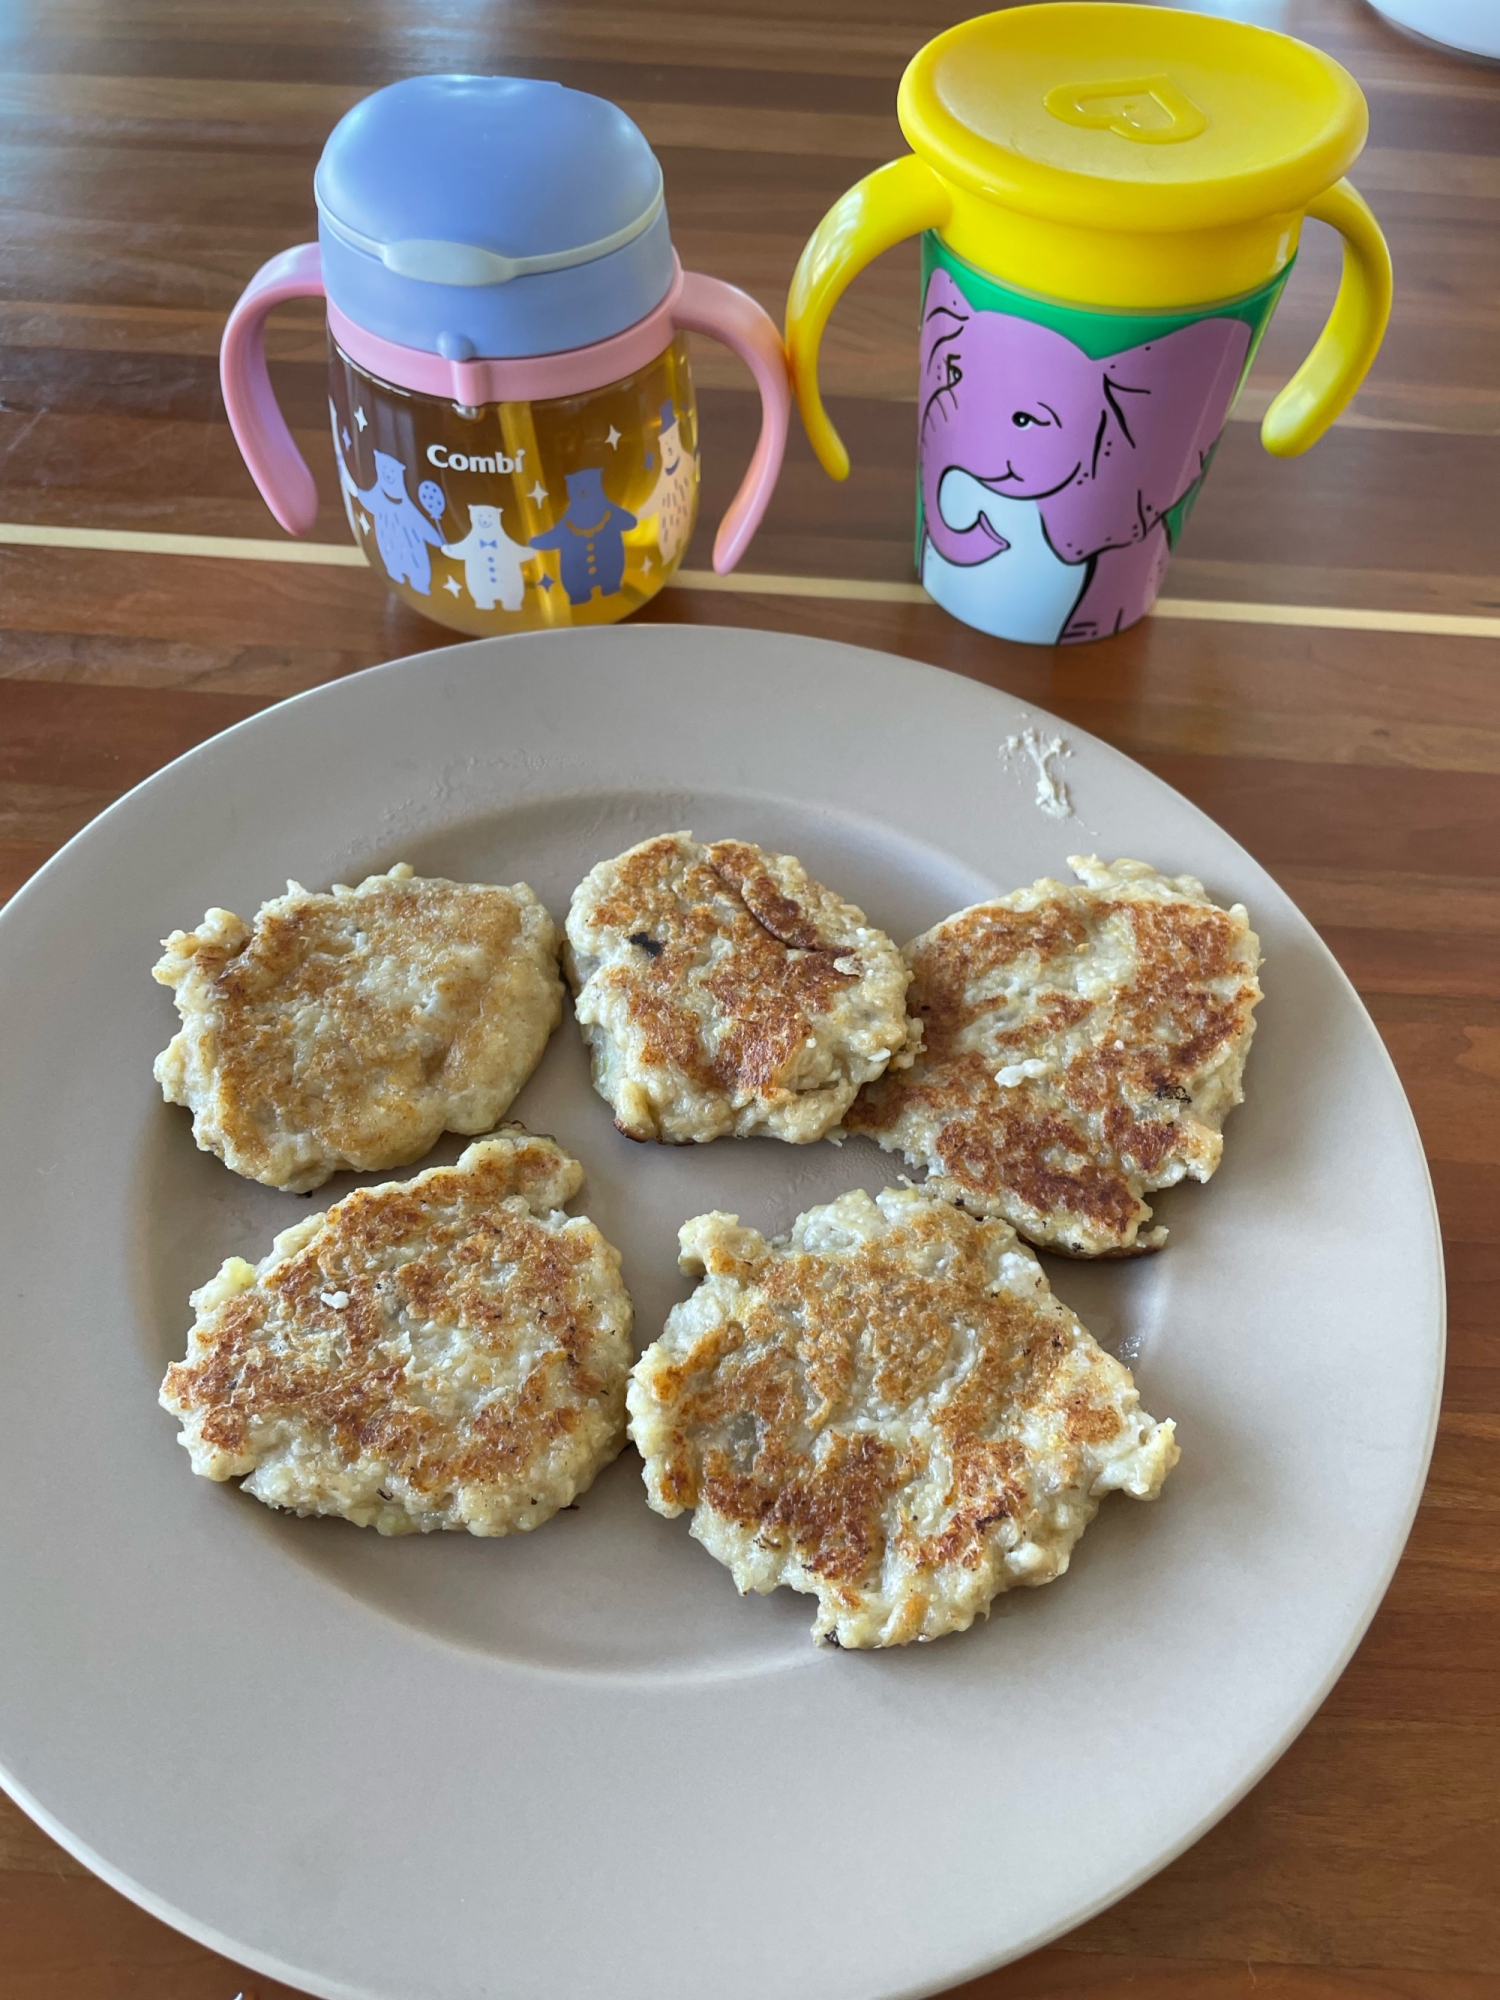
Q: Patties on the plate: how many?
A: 5